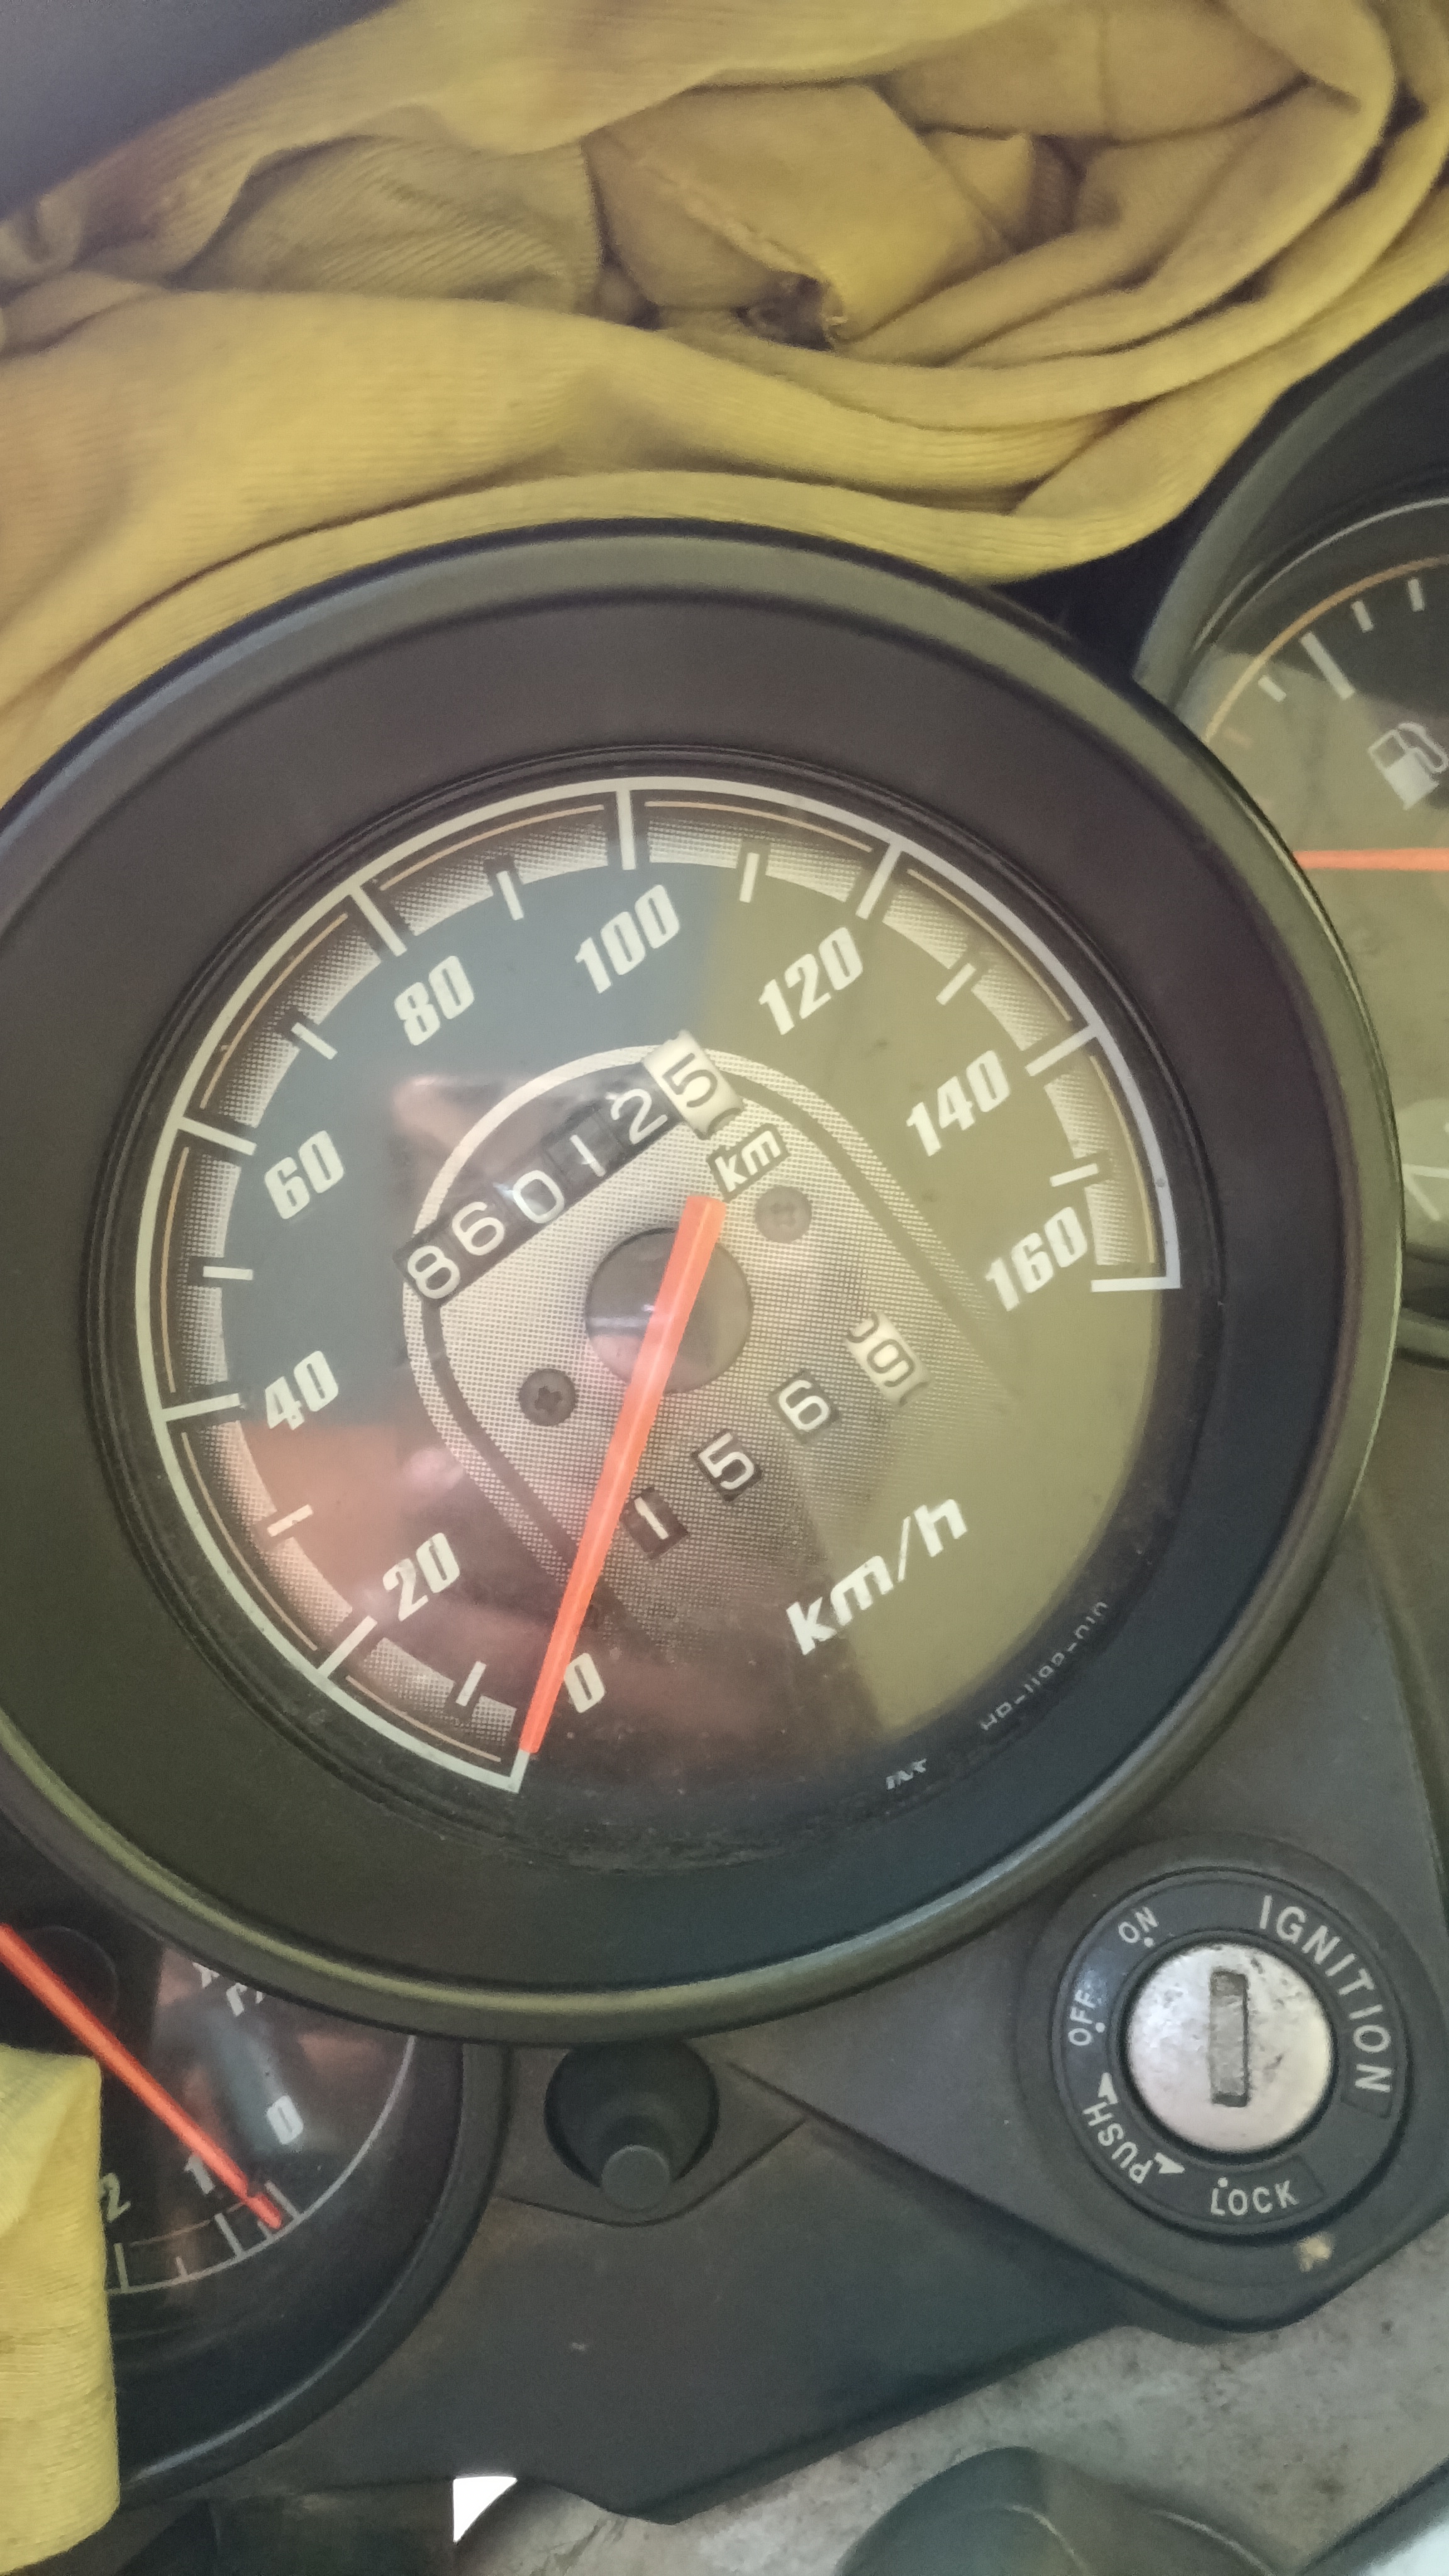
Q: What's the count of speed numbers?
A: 9